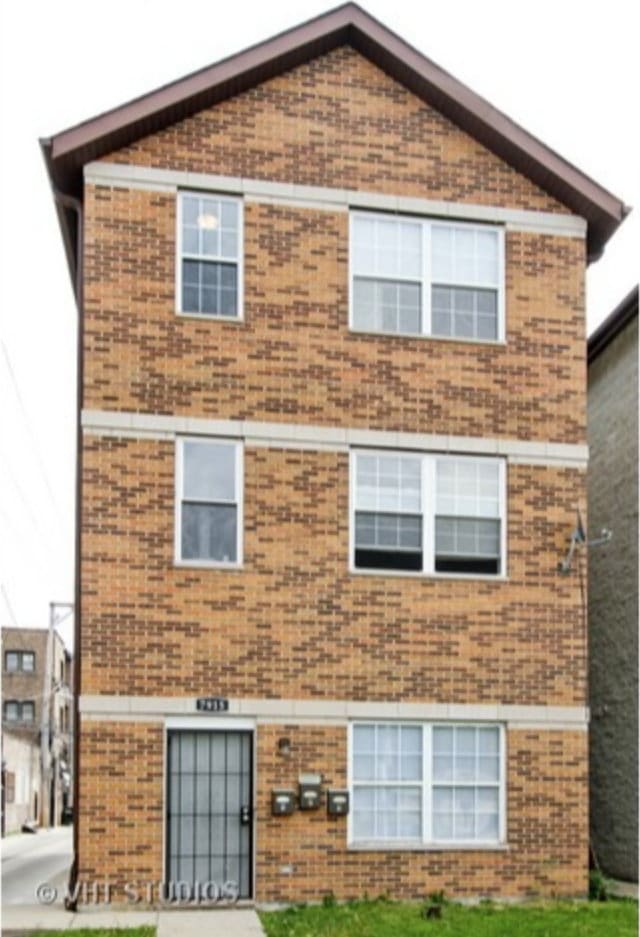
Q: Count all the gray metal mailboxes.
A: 3